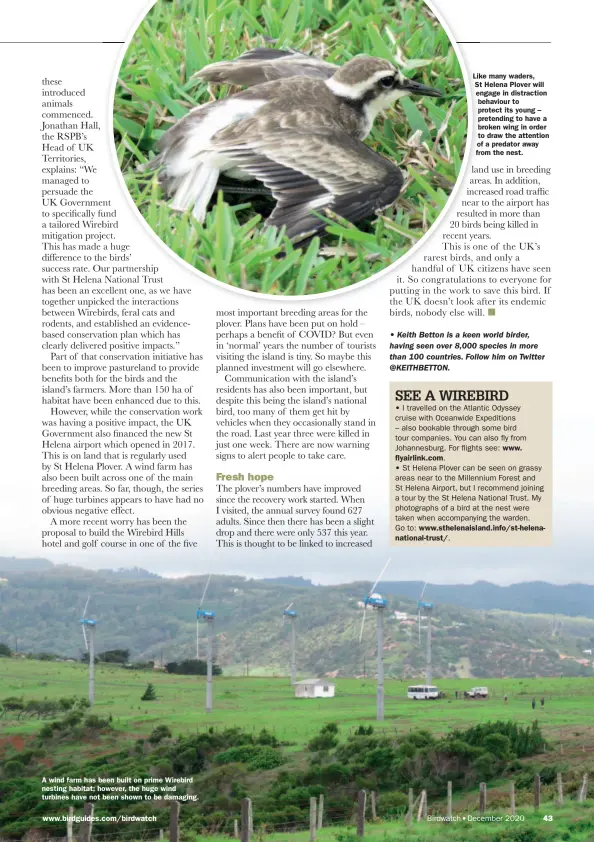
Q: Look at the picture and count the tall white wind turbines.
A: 5